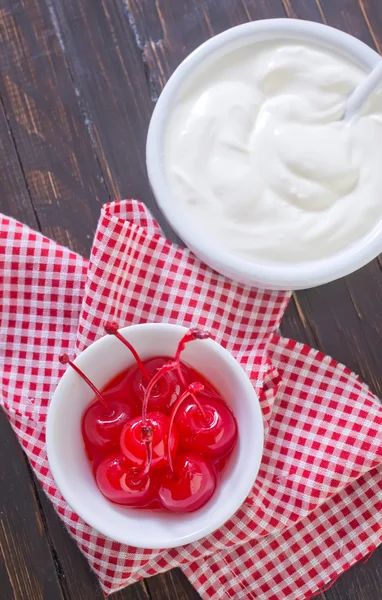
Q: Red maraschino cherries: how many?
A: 6